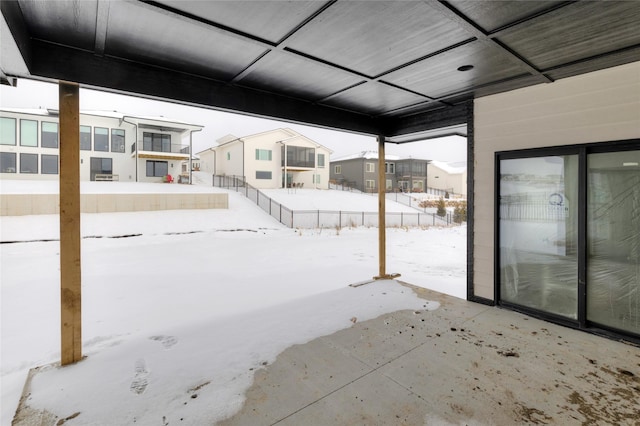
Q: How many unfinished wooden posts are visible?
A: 2